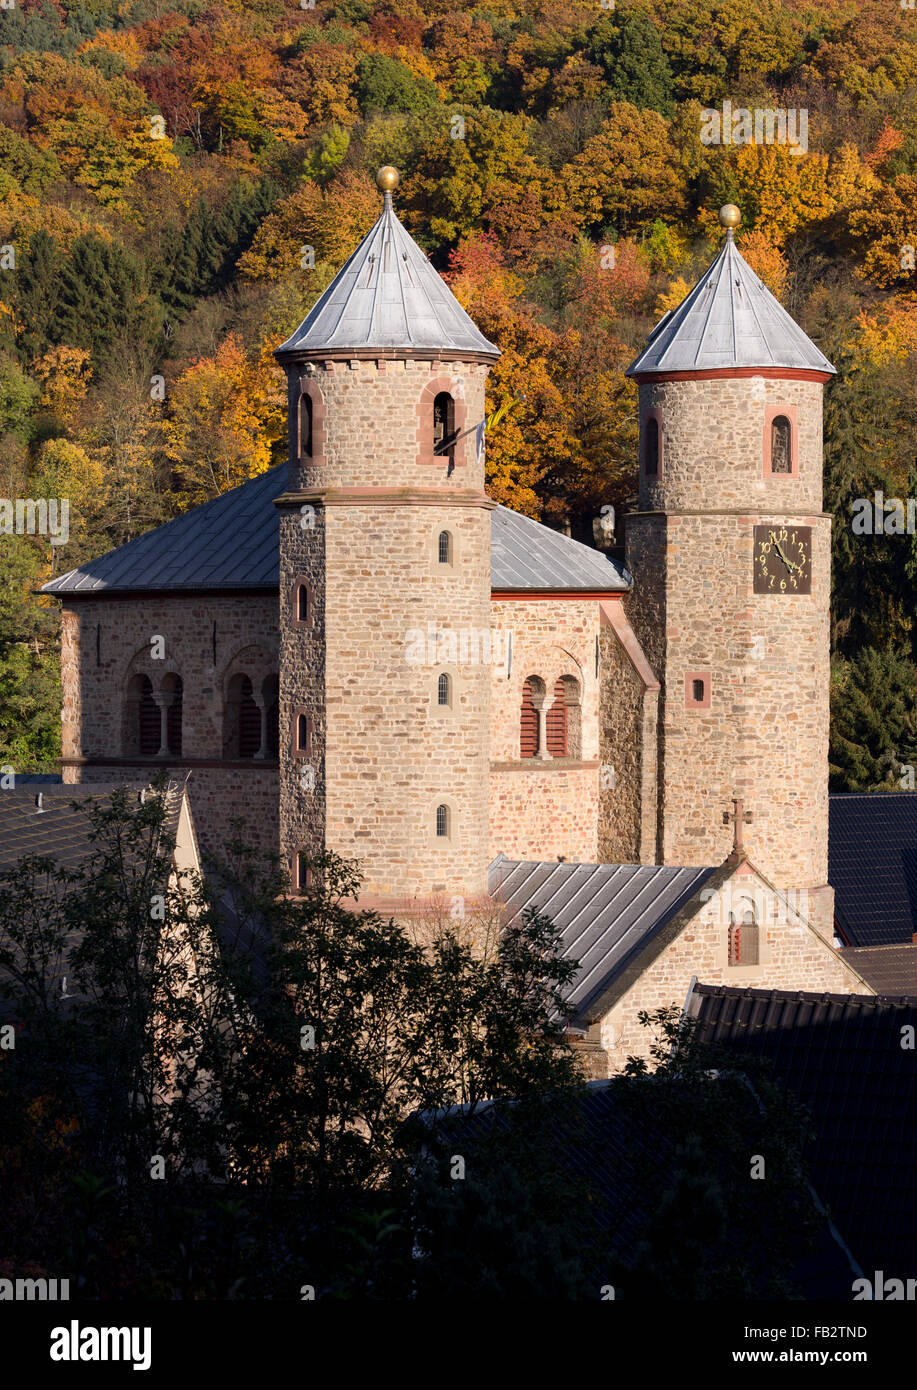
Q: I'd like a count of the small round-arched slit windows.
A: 6